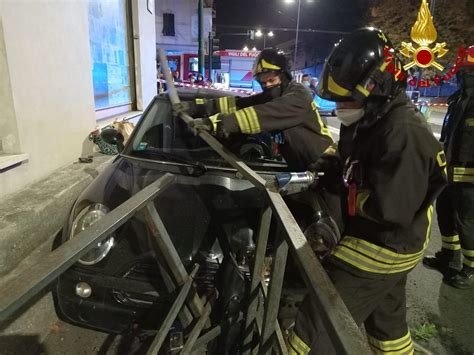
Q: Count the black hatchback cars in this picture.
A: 1